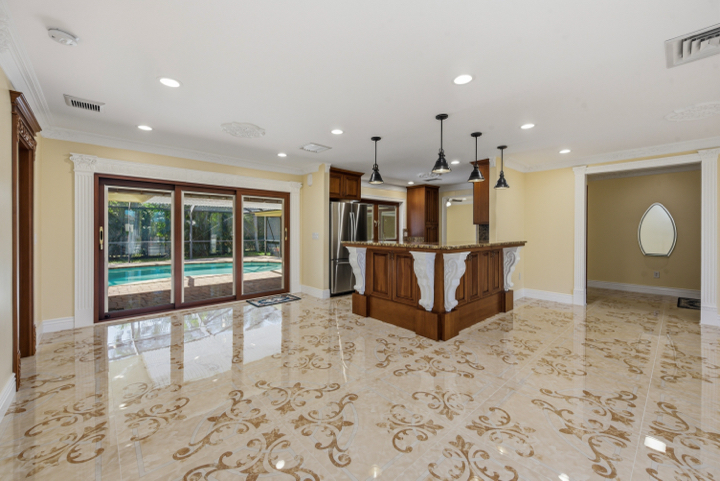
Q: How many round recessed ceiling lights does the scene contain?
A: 9